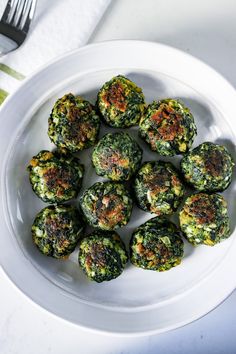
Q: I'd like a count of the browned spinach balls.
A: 12